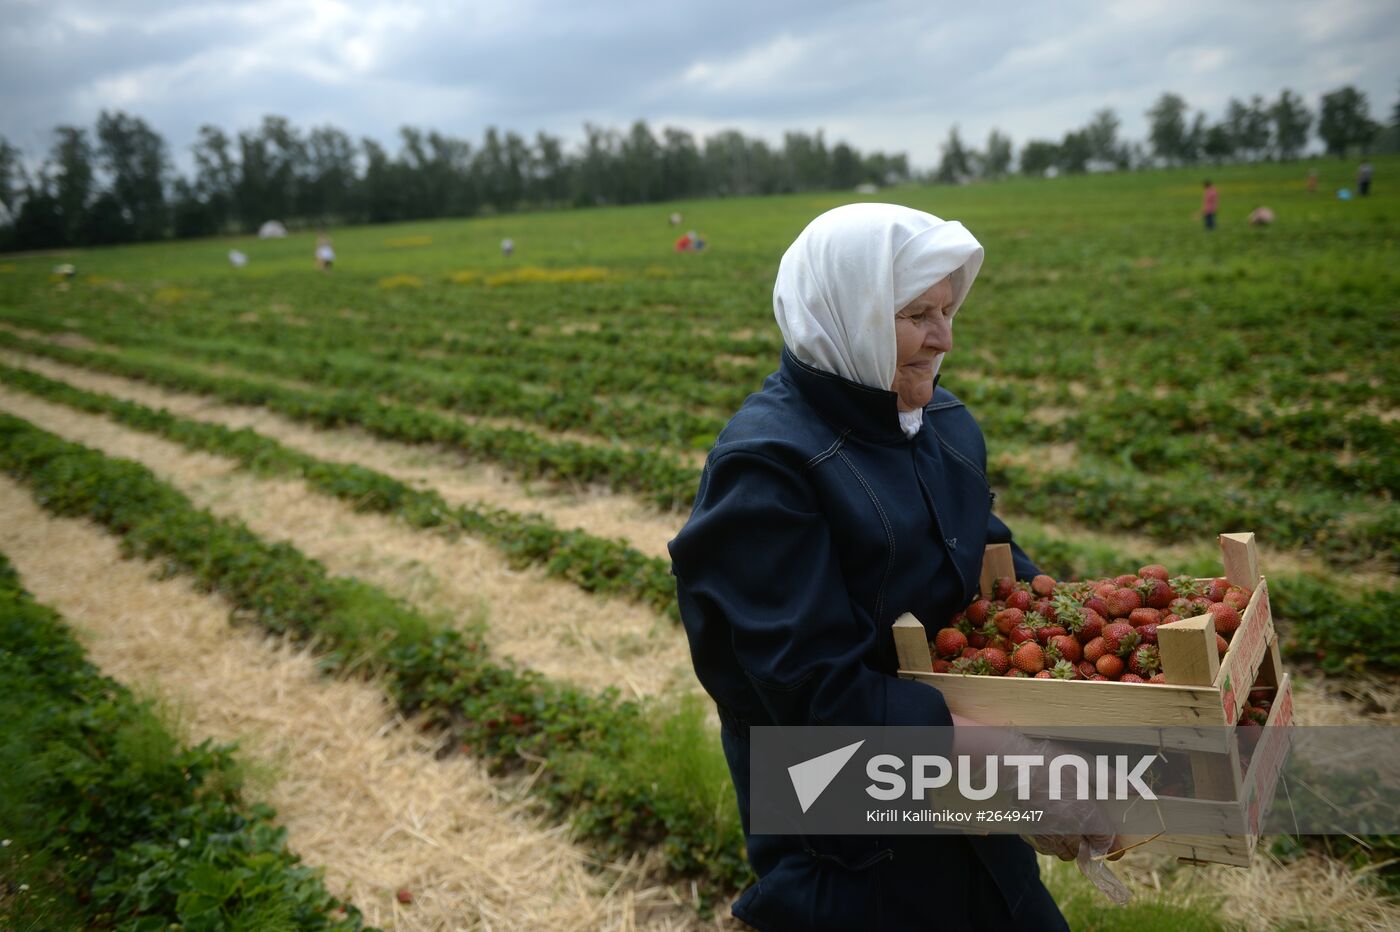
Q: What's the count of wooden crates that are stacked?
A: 2